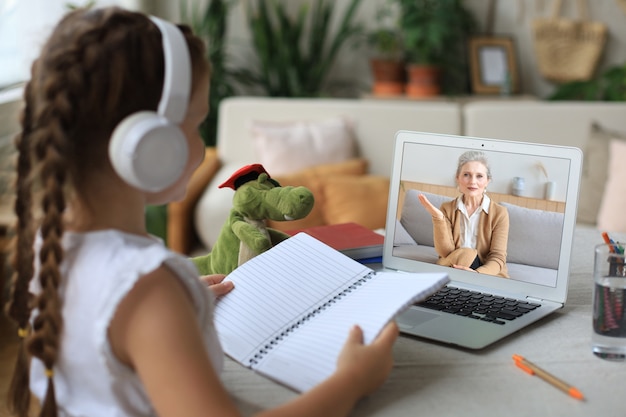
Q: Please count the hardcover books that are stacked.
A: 2